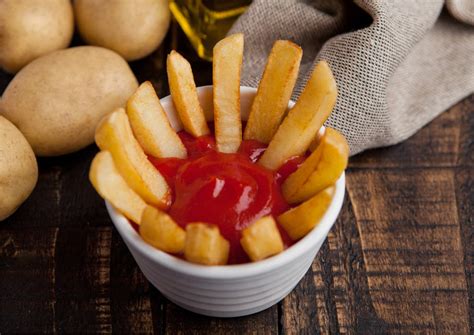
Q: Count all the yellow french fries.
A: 12